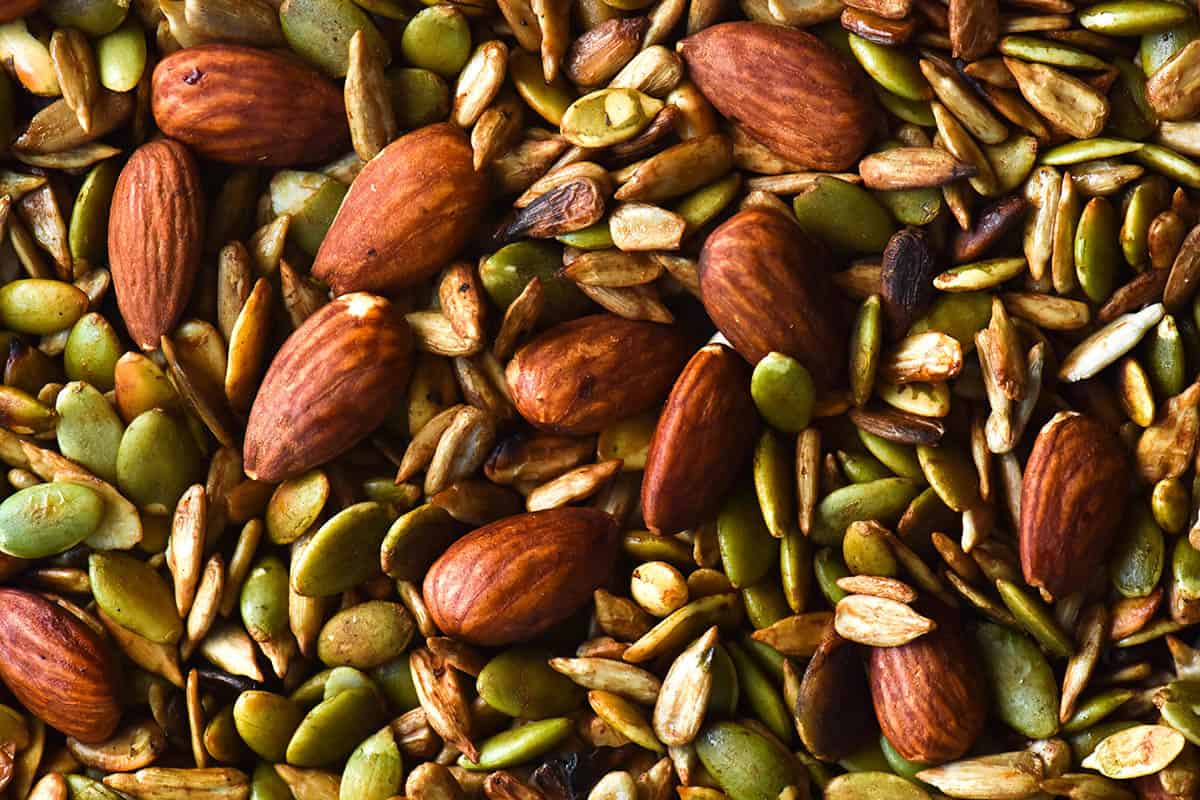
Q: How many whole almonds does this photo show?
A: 12